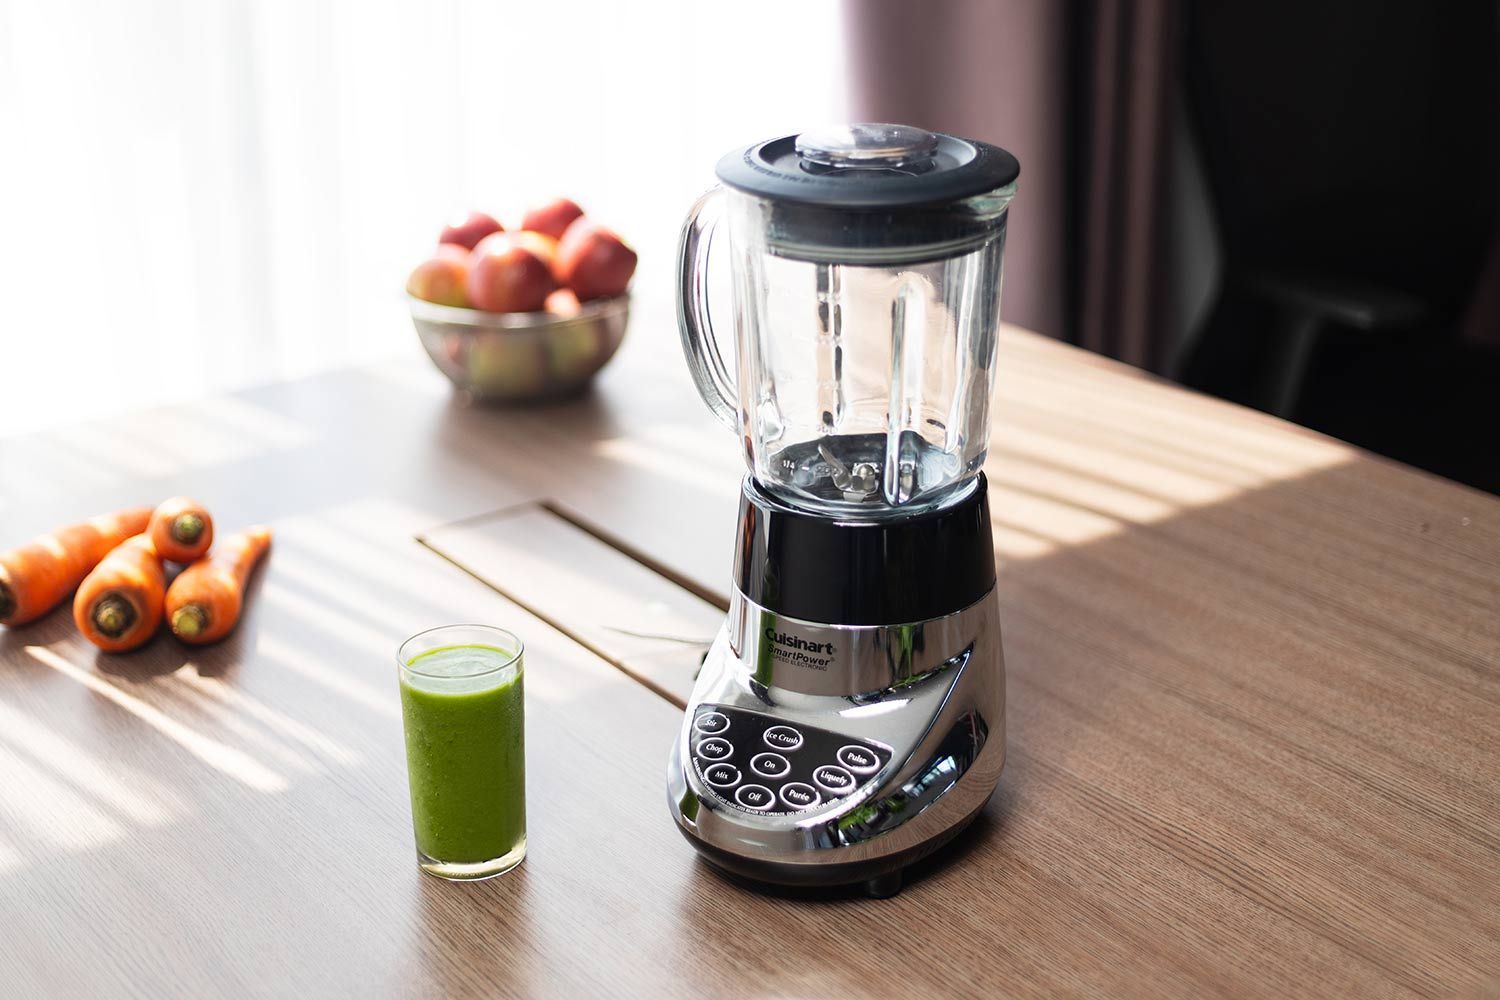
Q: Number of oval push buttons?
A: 9